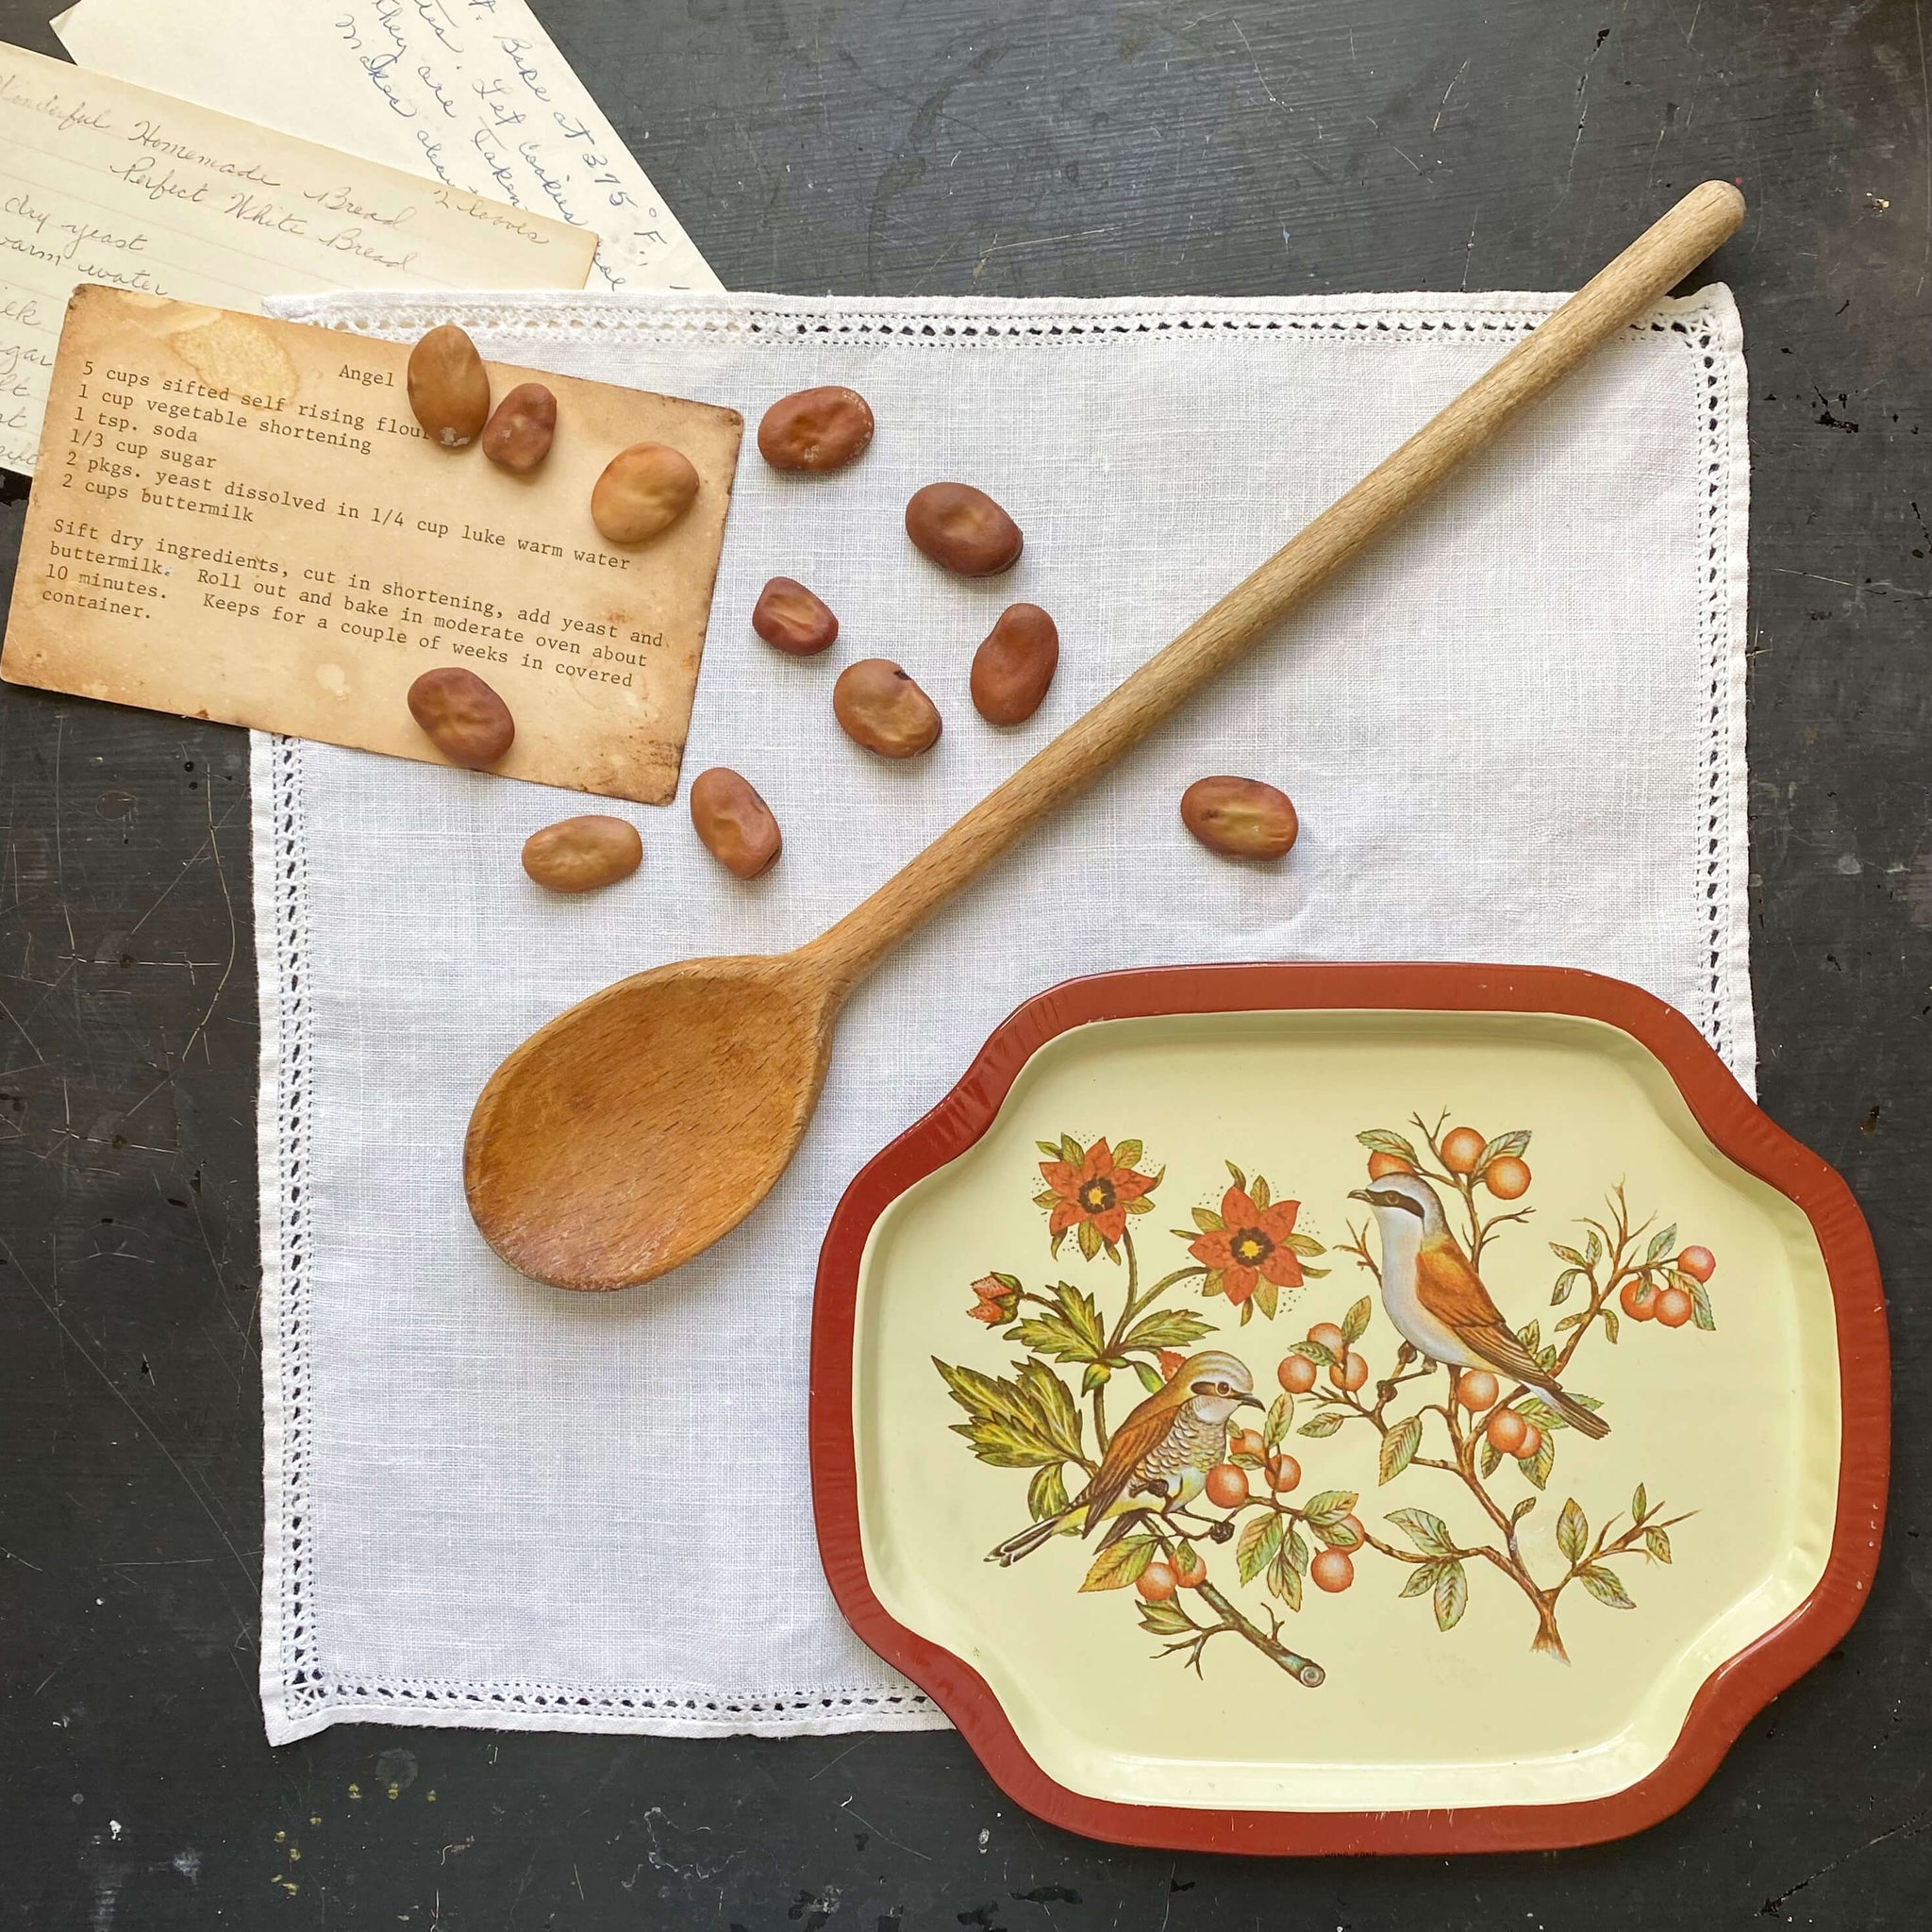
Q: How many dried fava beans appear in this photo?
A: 12